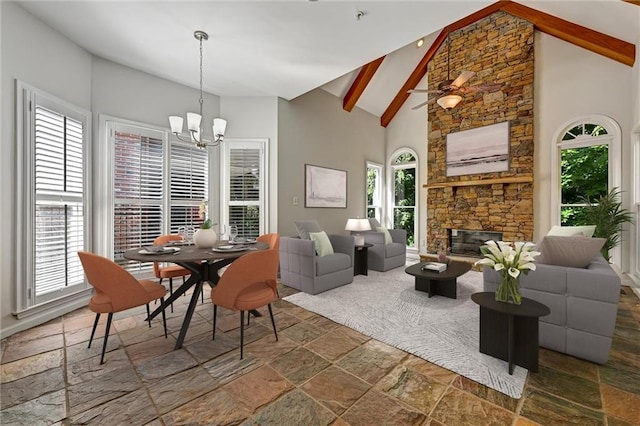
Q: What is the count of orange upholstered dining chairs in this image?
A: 4